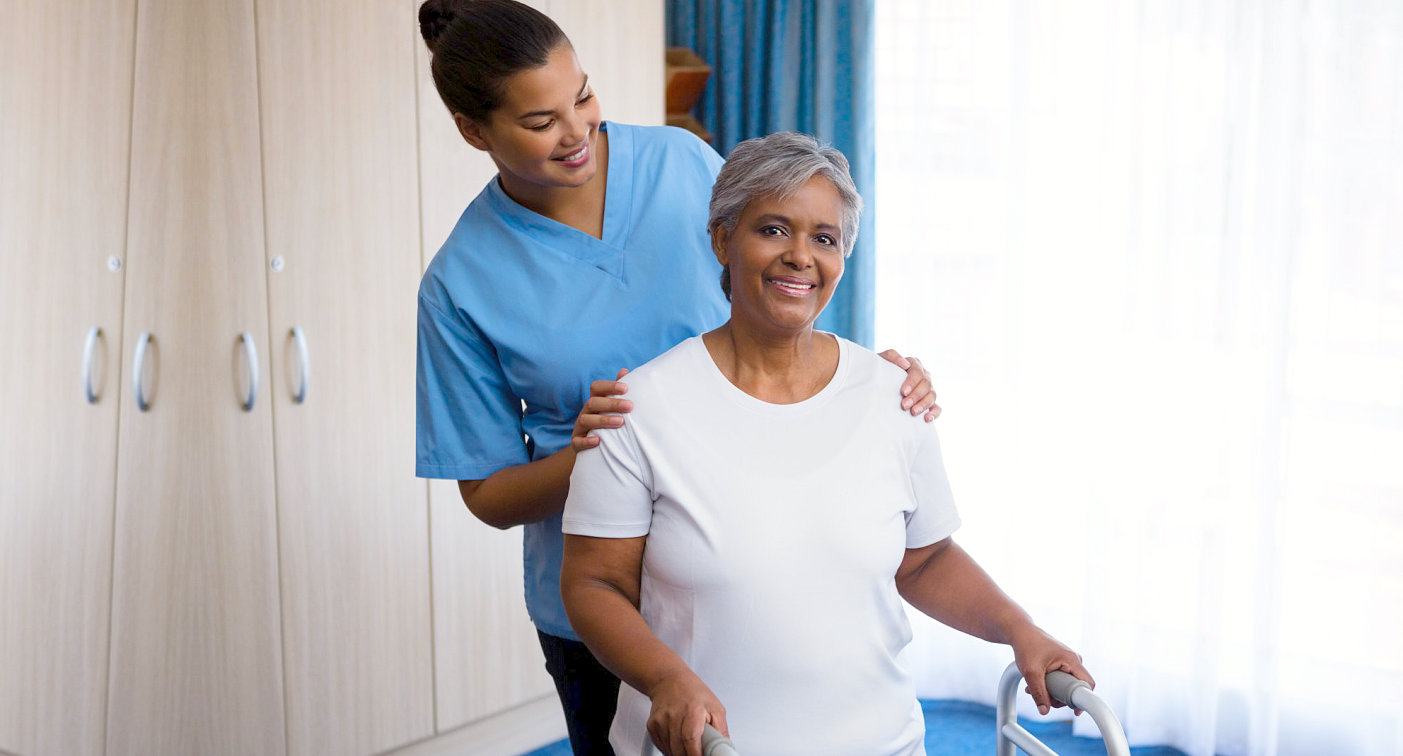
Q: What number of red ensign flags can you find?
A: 0